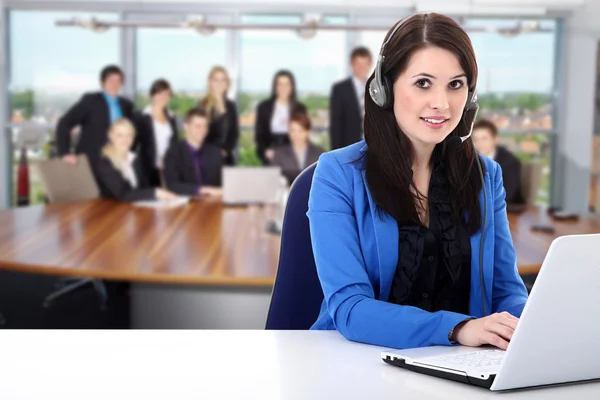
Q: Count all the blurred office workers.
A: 9